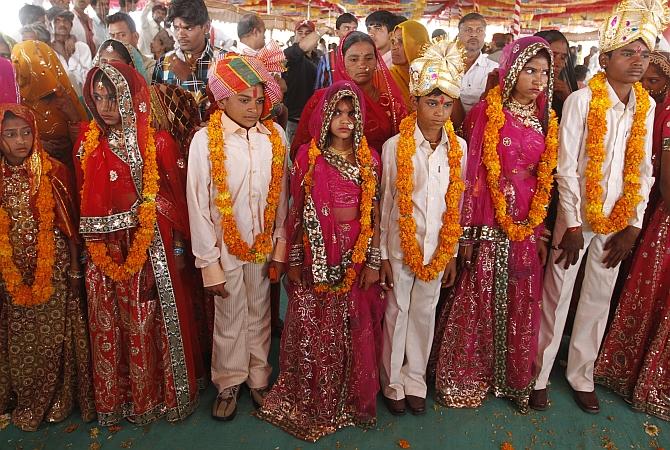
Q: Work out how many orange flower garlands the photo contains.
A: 7